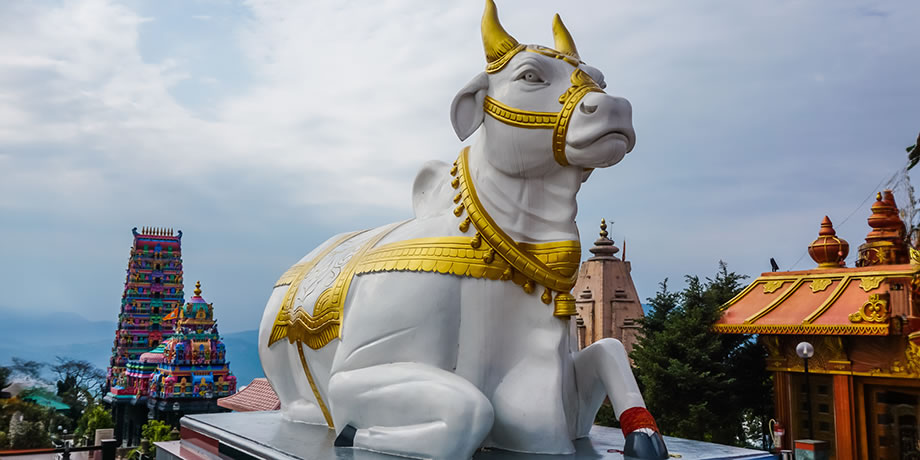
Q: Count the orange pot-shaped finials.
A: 2